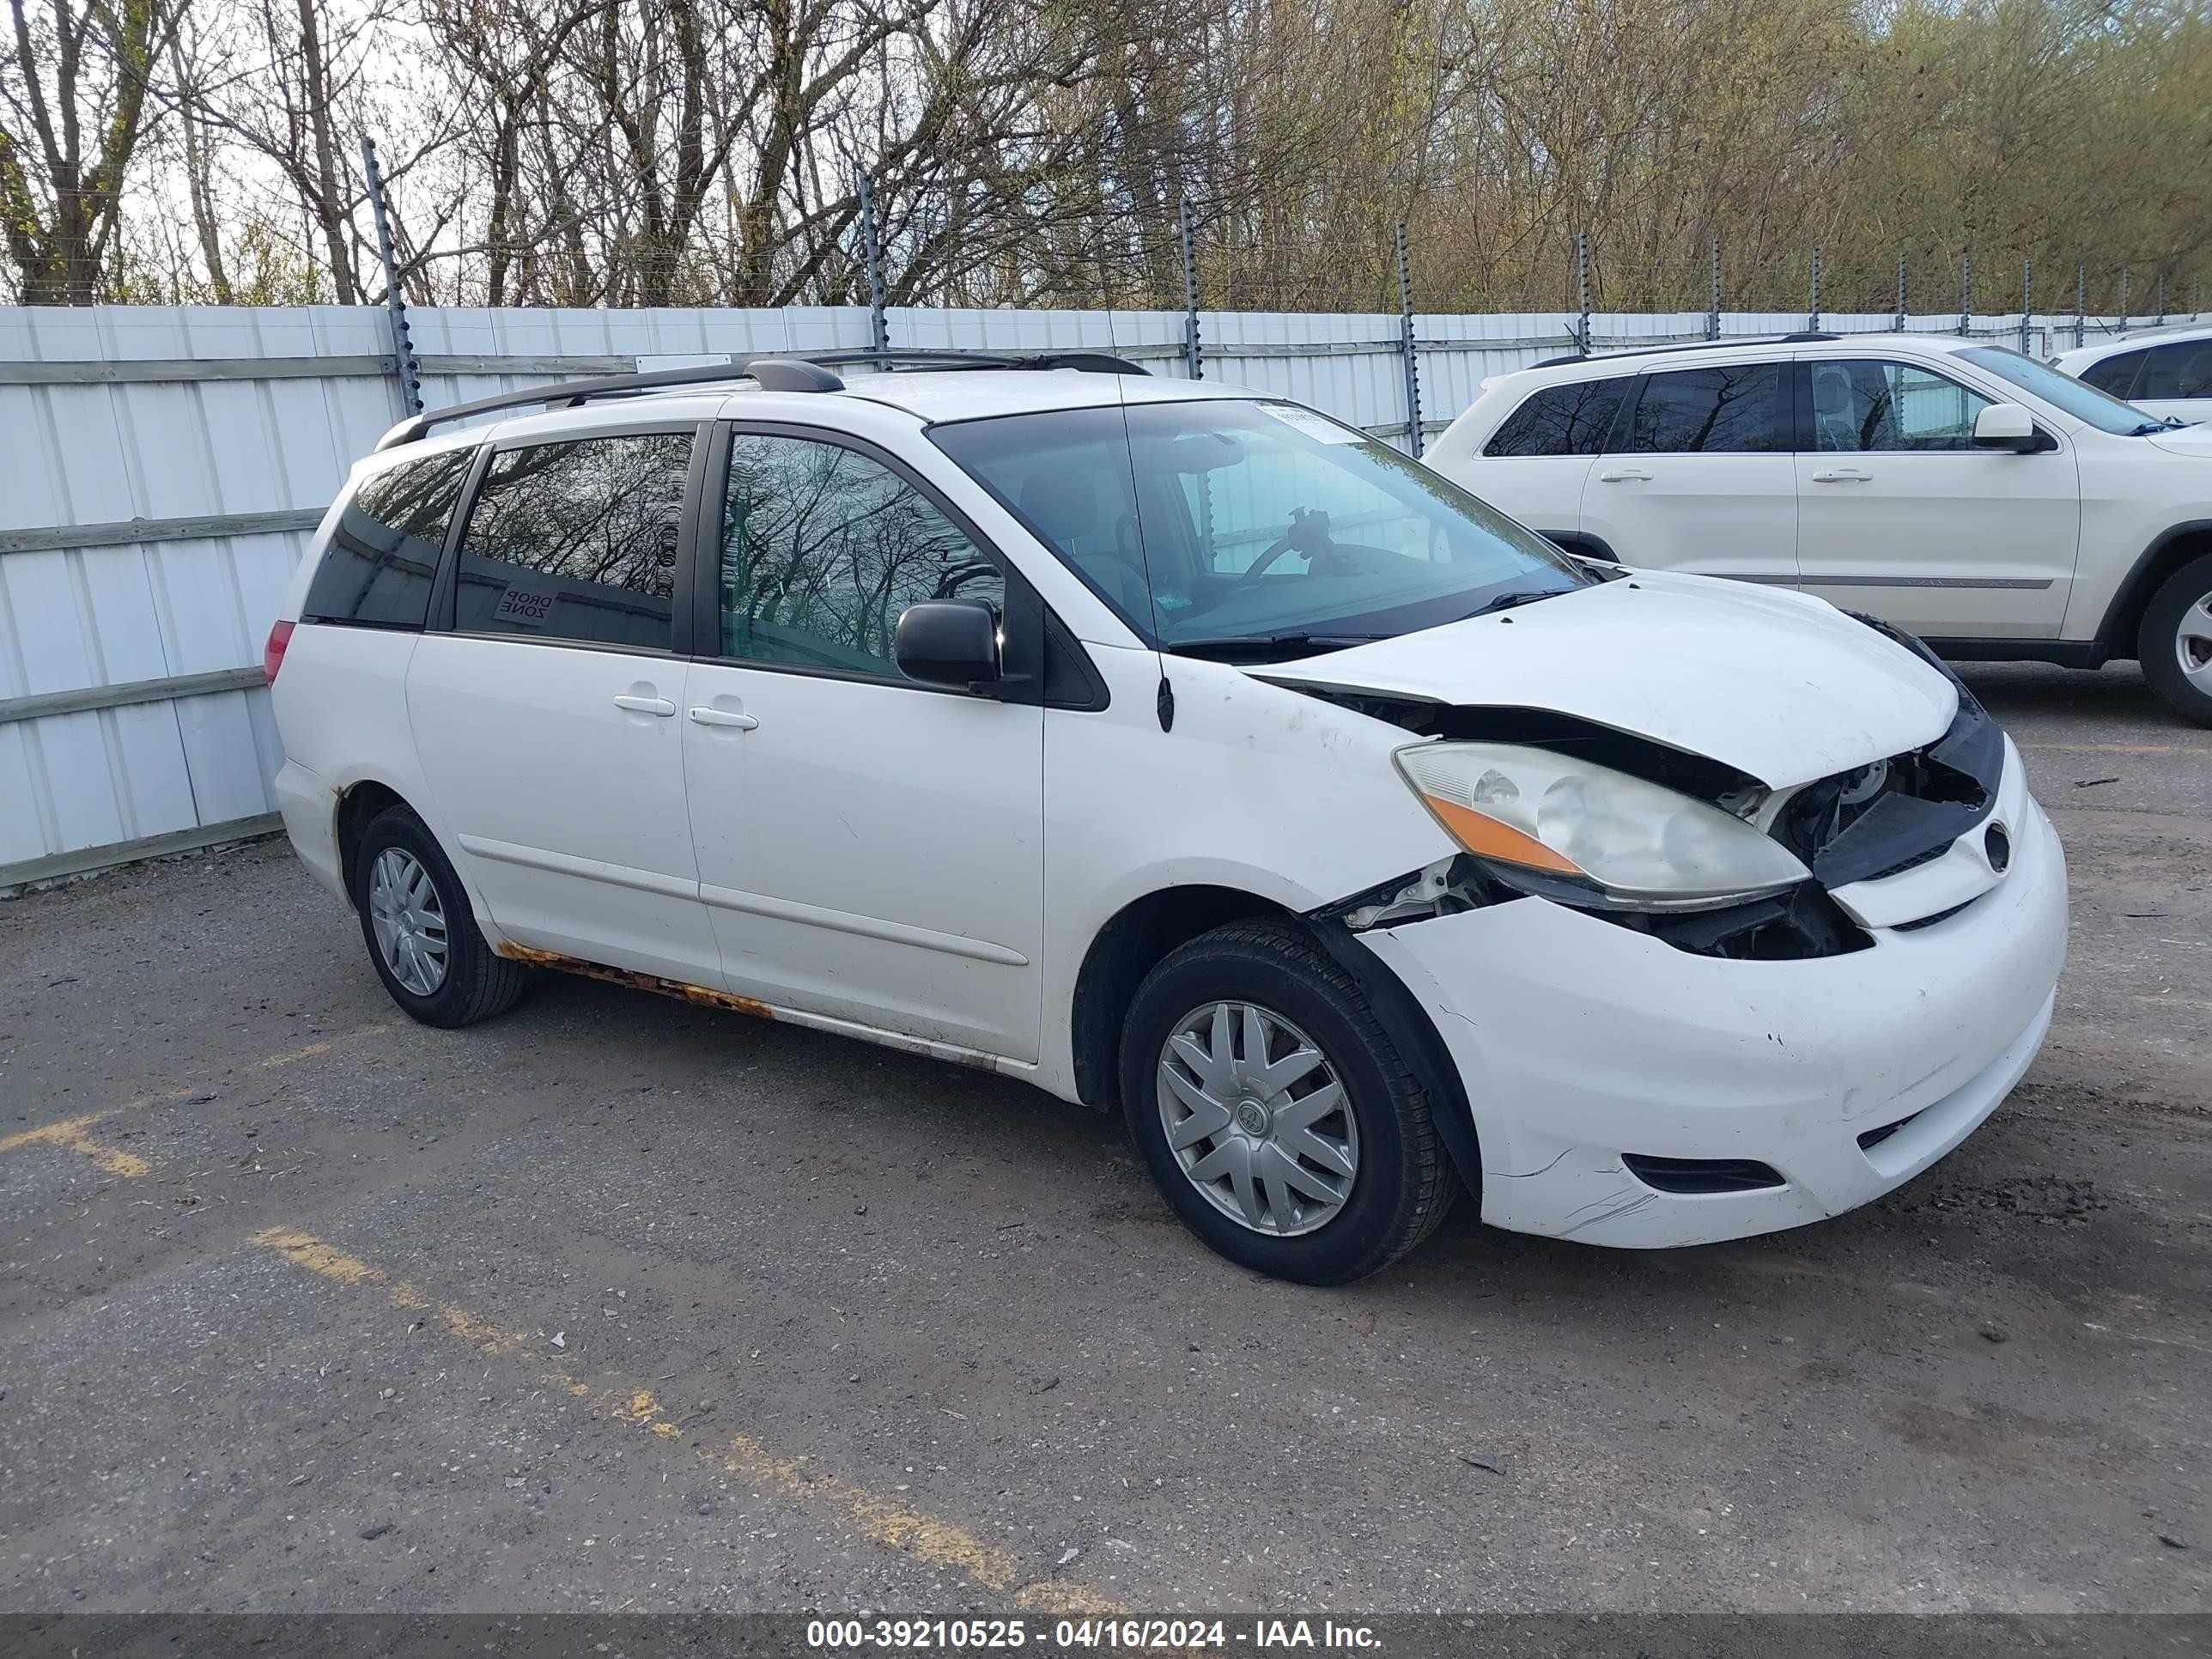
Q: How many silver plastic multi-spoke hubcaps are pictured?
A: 2